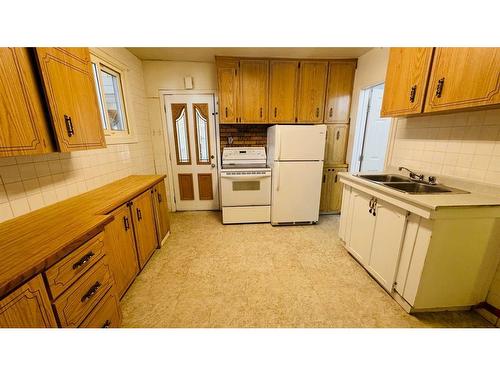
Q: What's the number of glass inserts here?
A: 2